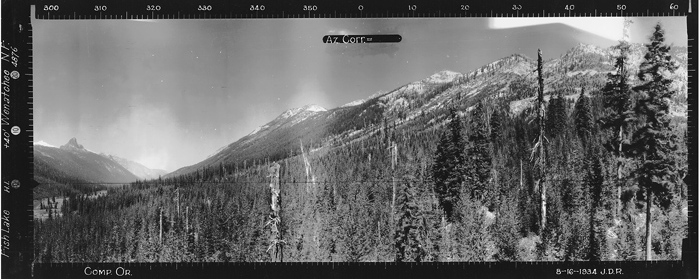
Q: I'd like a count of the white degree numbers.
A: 13